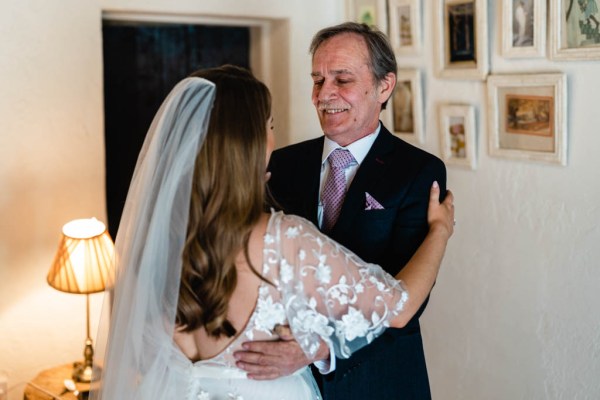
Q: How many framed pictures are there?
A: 8